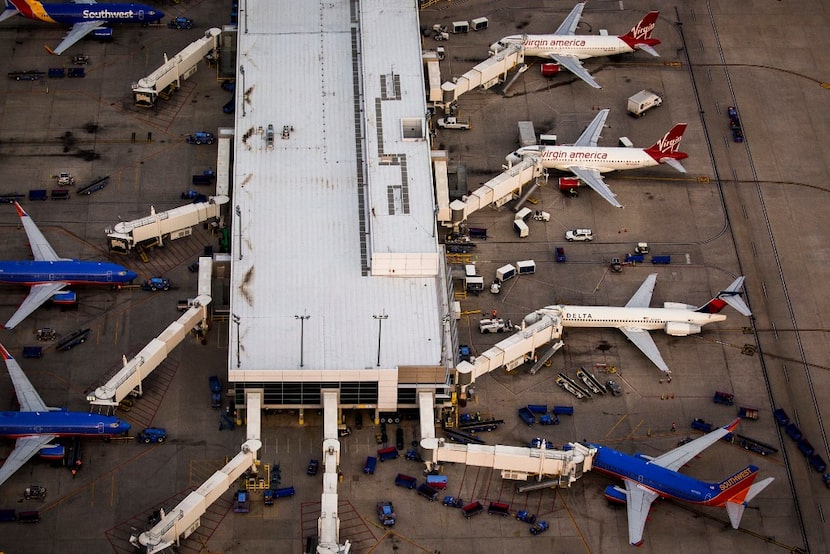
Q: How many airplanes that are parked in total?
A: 7